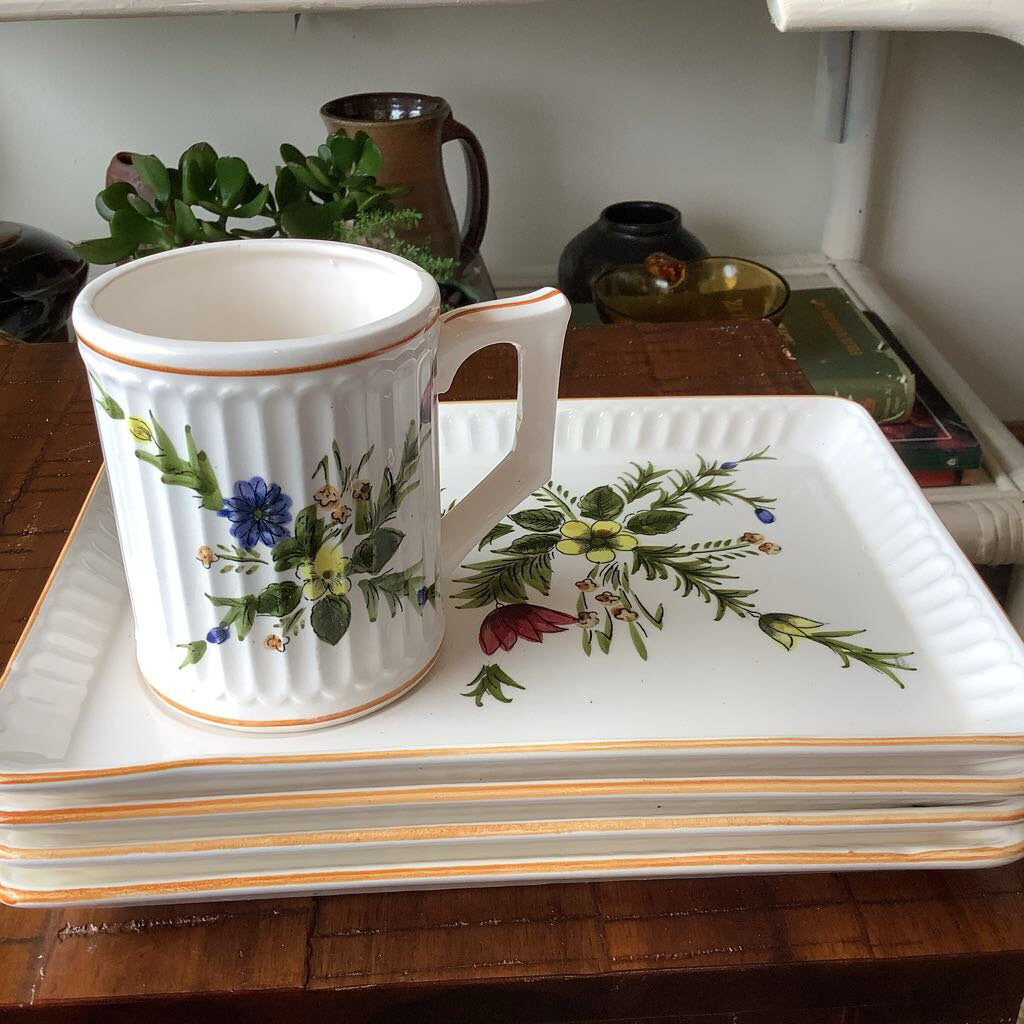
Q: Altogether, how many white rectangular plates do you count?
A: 4